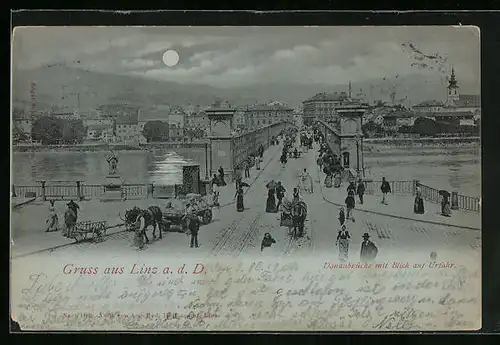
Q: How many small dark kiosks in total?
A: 1